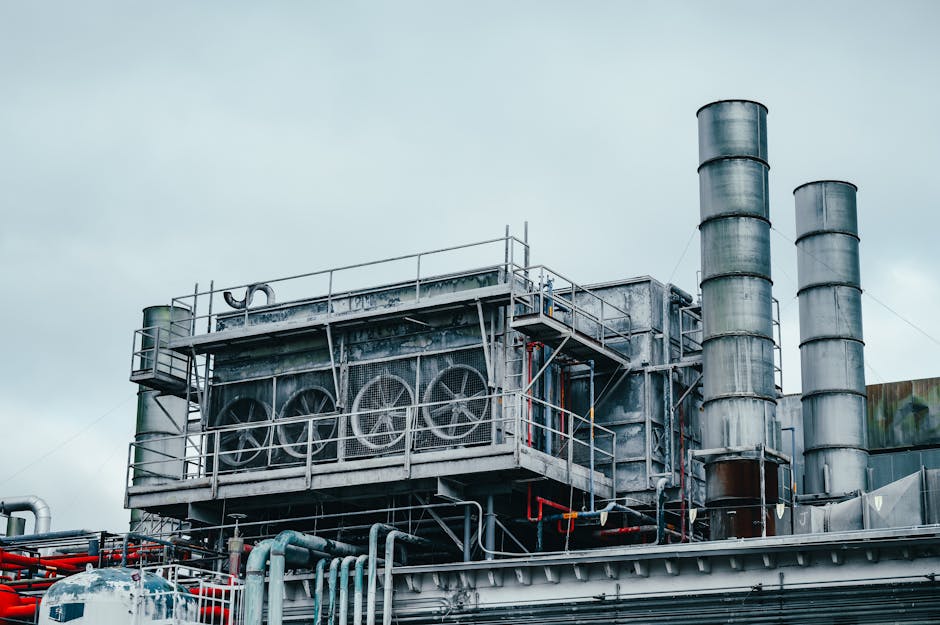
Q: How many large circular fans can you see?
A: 4